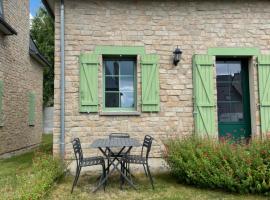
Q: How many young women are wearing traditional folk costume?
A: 0